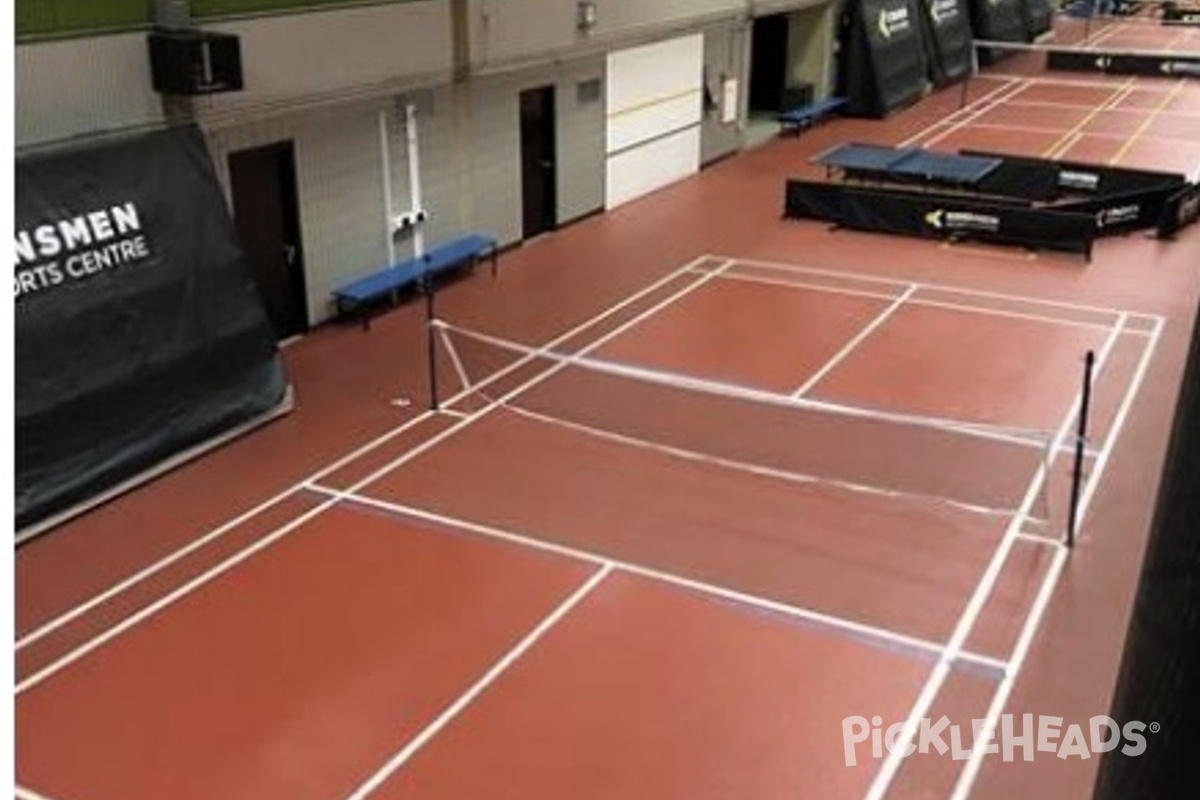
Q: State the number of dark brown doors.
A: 2